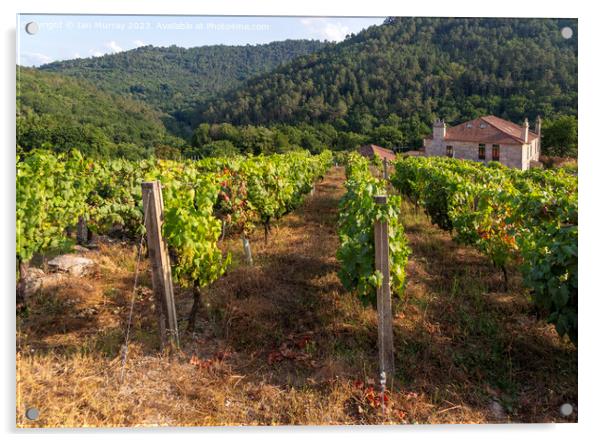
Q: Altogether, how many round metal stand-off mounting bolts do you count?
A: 4